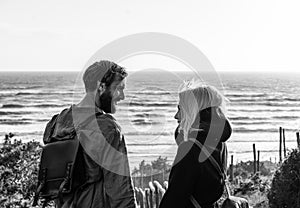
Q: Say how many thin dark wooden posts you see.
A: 6